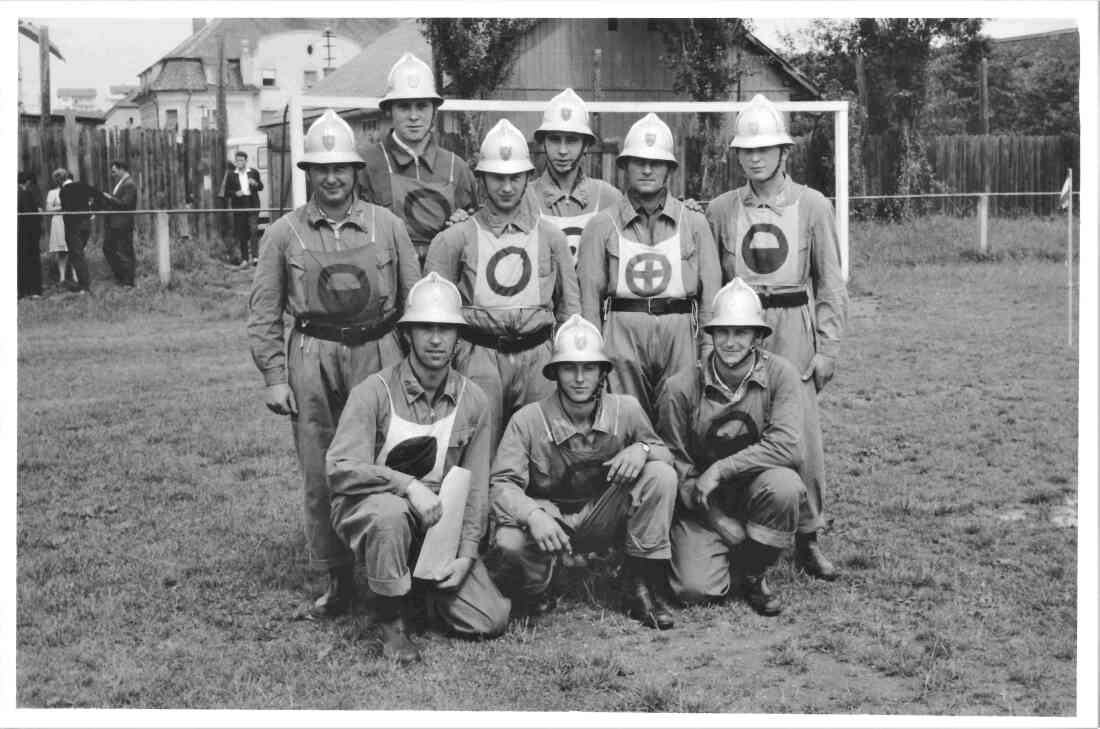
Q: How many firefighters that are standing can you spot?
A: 6